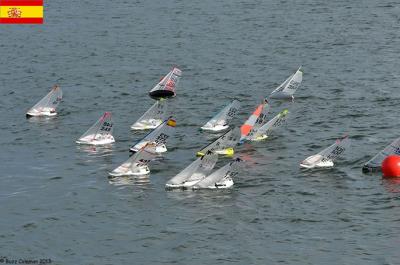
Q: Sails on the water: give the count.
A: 15